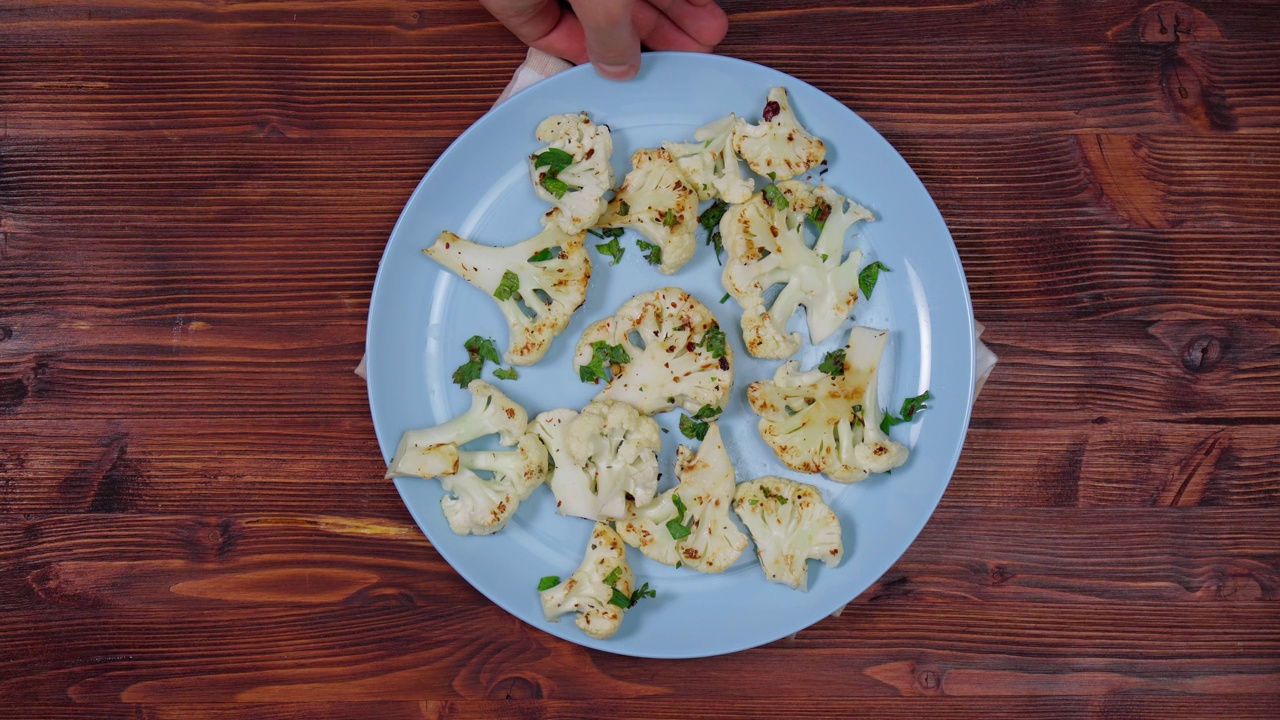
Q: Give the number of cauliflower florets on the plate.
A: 13